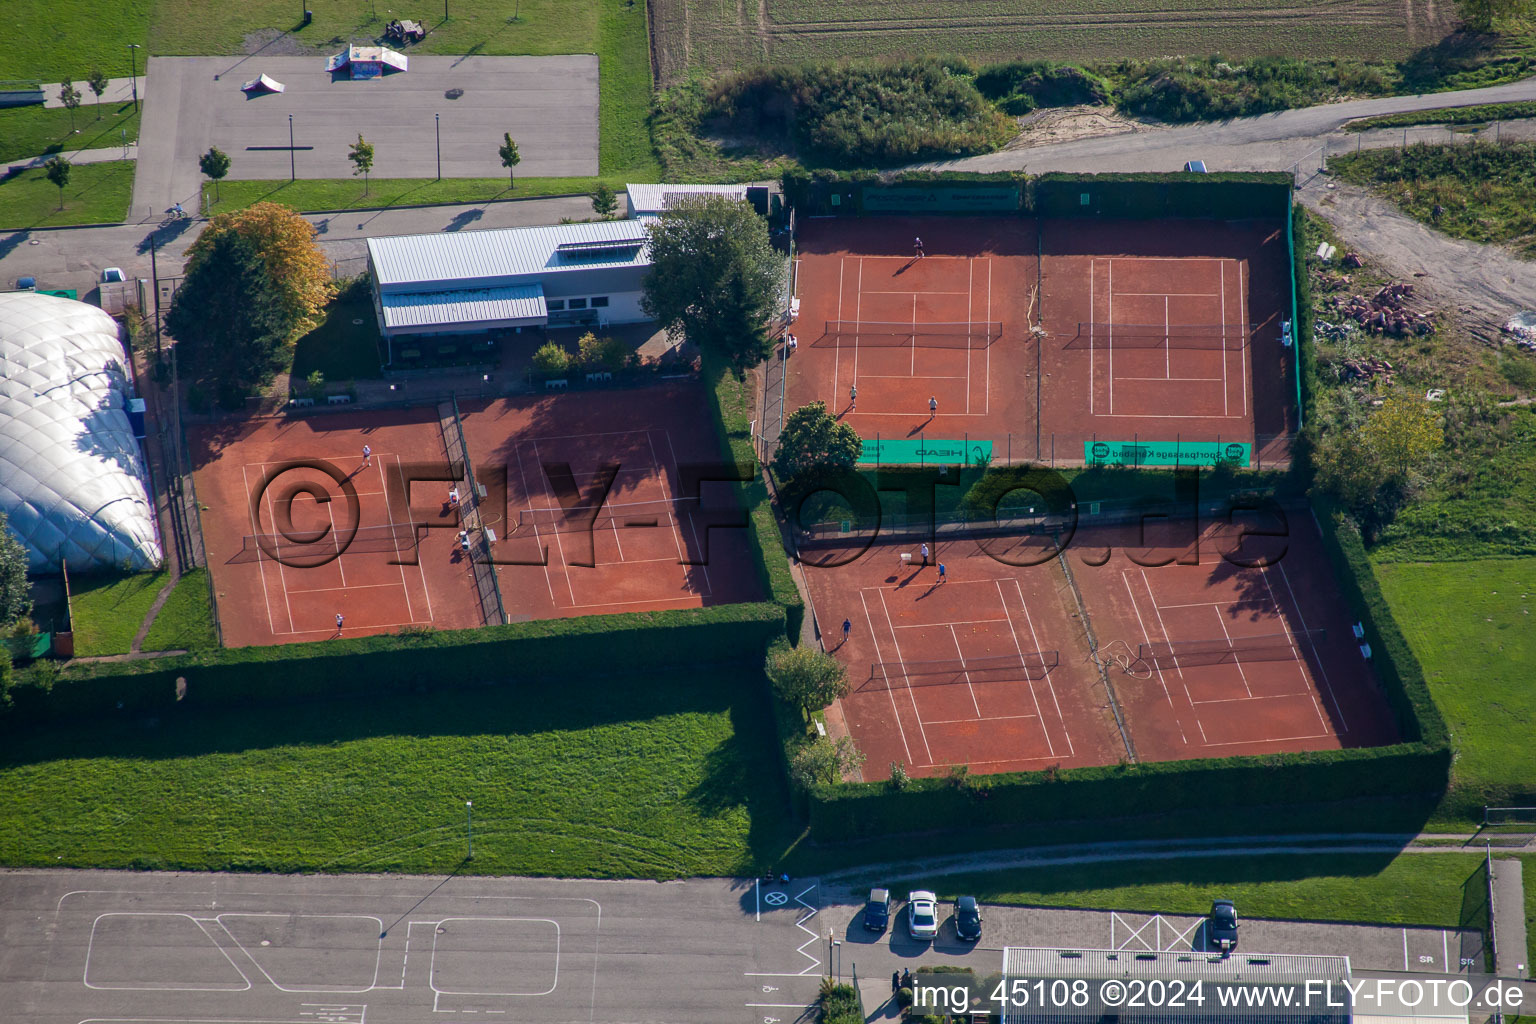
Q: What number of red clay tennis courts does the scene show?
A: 6